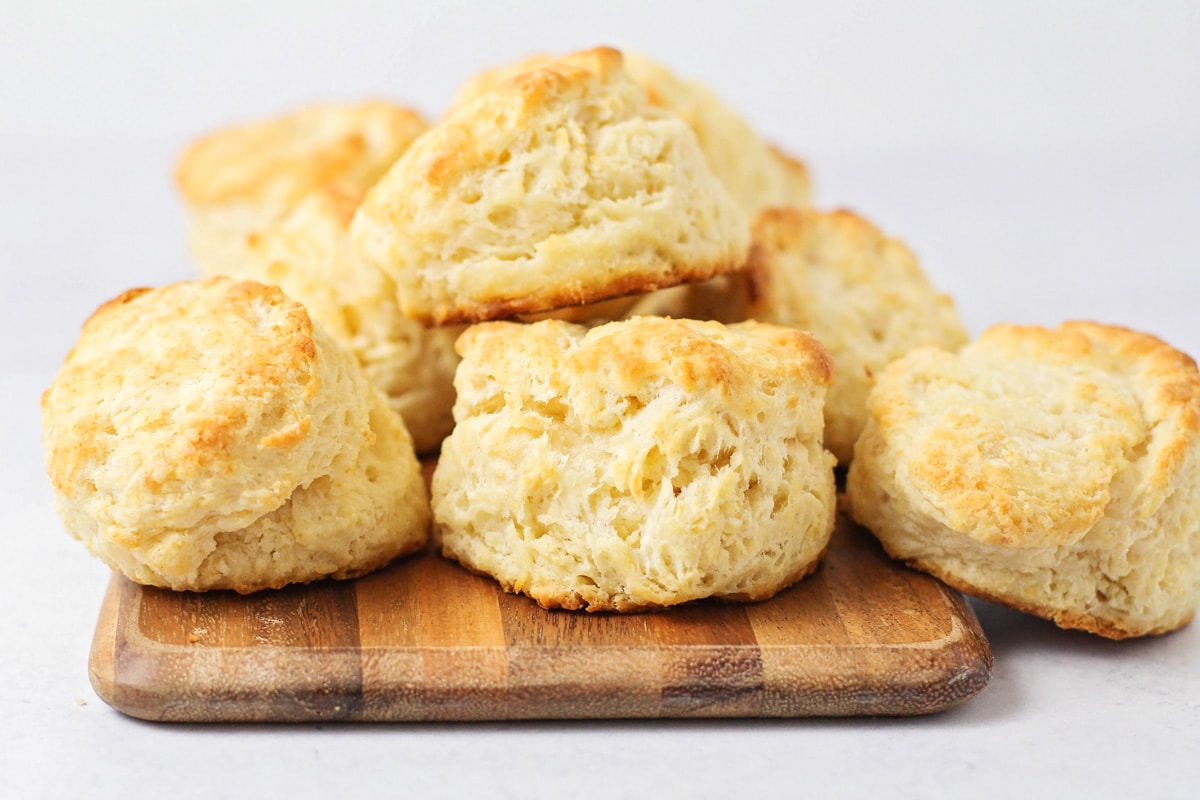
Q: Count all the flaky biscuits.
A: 8